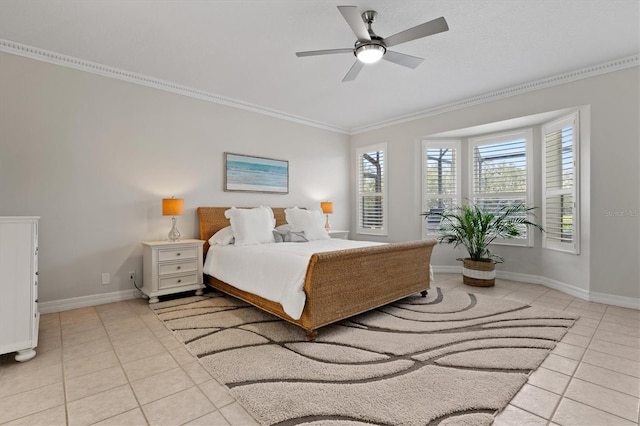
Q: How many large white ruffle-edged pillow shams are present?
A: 2